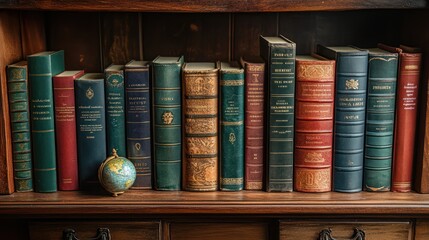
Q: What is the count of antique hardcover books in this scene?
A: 15